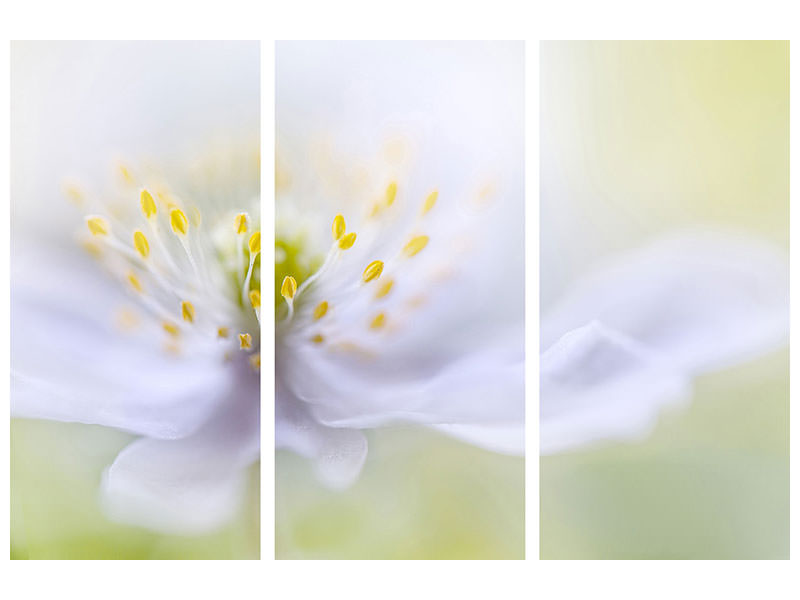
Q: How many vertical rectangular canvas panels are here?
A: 3